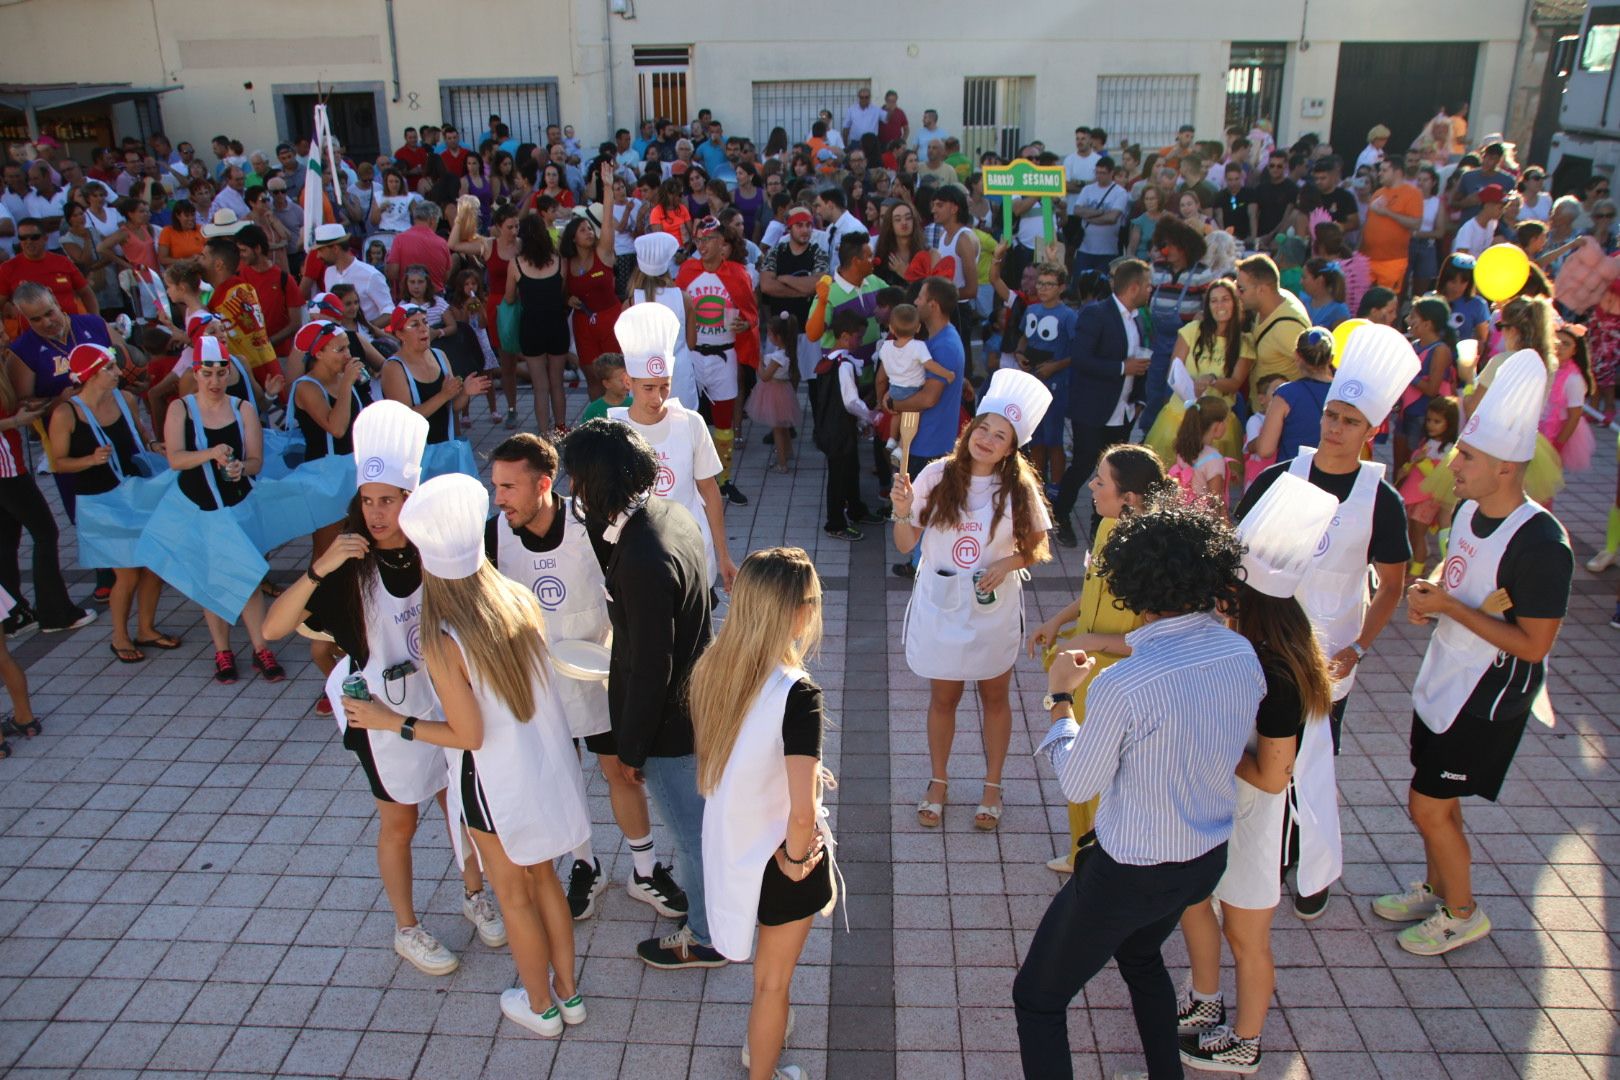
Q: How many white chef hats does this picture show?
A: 8